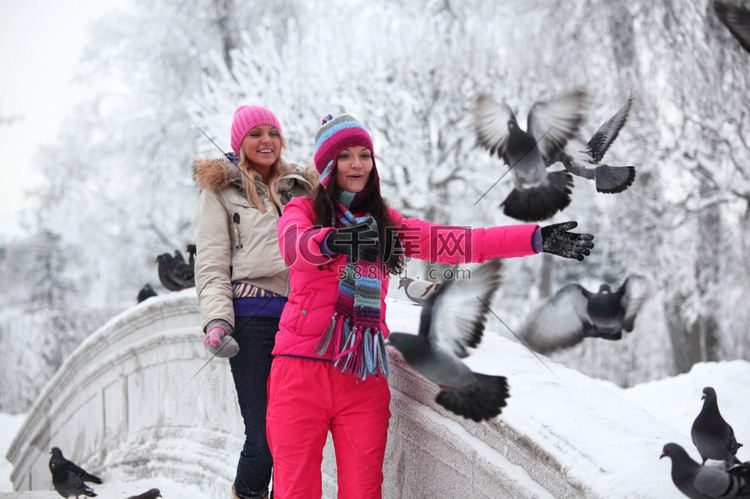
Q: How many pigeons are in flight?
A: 5